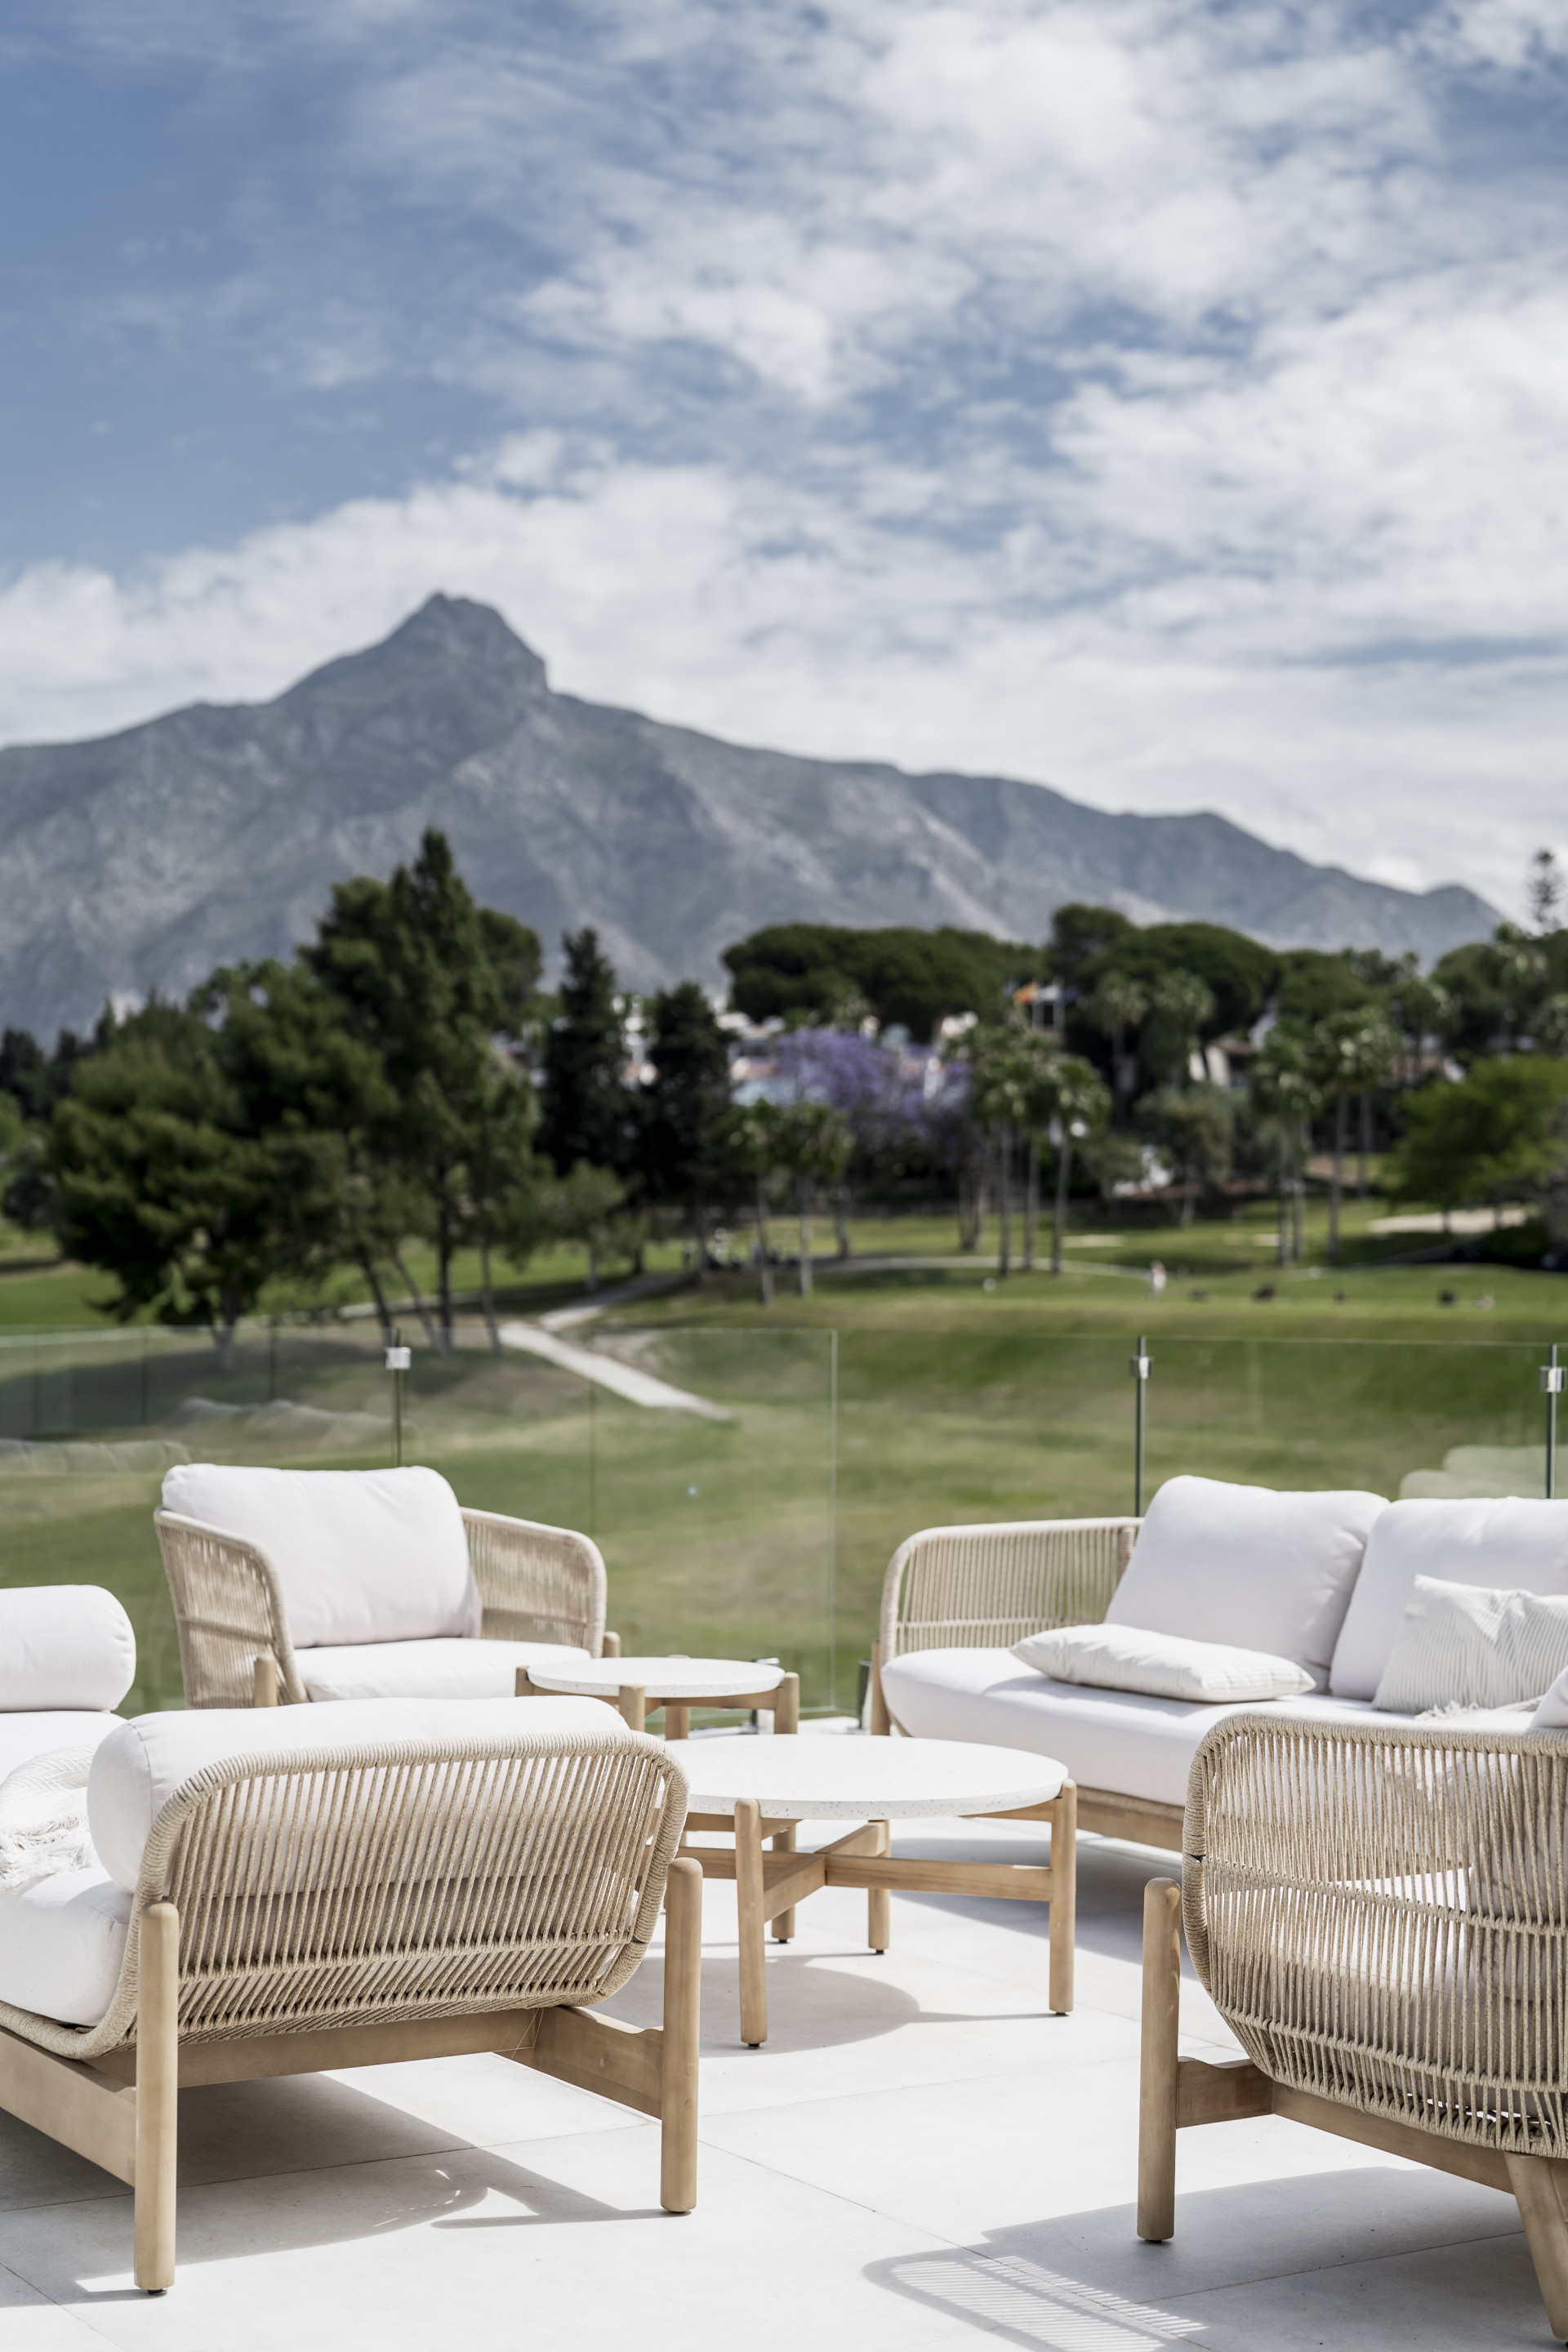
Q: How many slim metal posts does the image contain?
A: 3